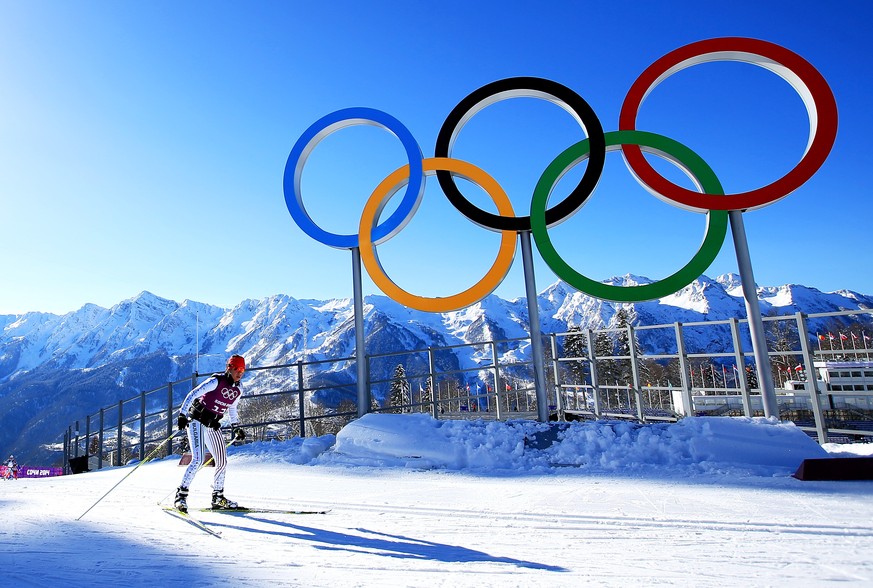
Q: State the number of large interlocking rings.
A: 5